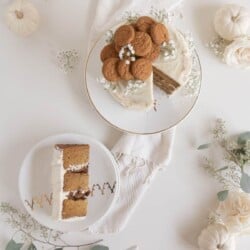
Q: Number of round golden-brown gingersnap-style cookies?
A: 9